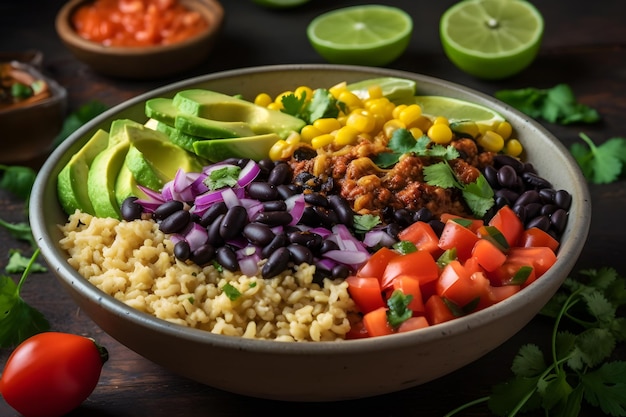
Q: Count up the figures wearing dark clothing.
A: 0